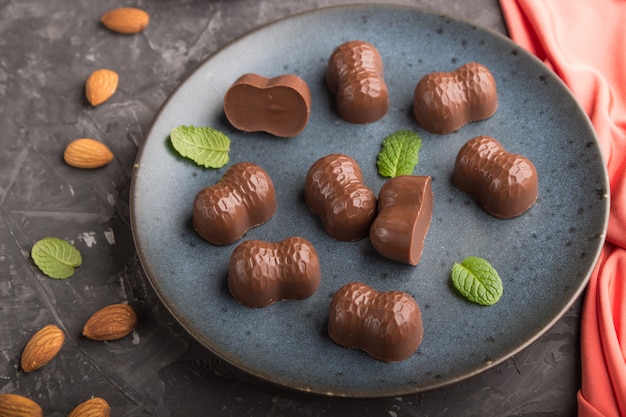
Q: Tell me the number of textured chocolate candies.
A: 7